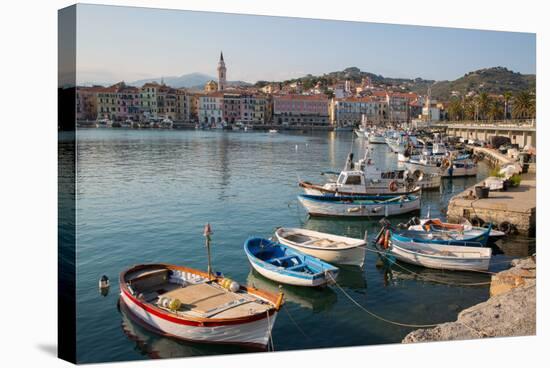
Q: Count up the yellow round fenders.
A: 2